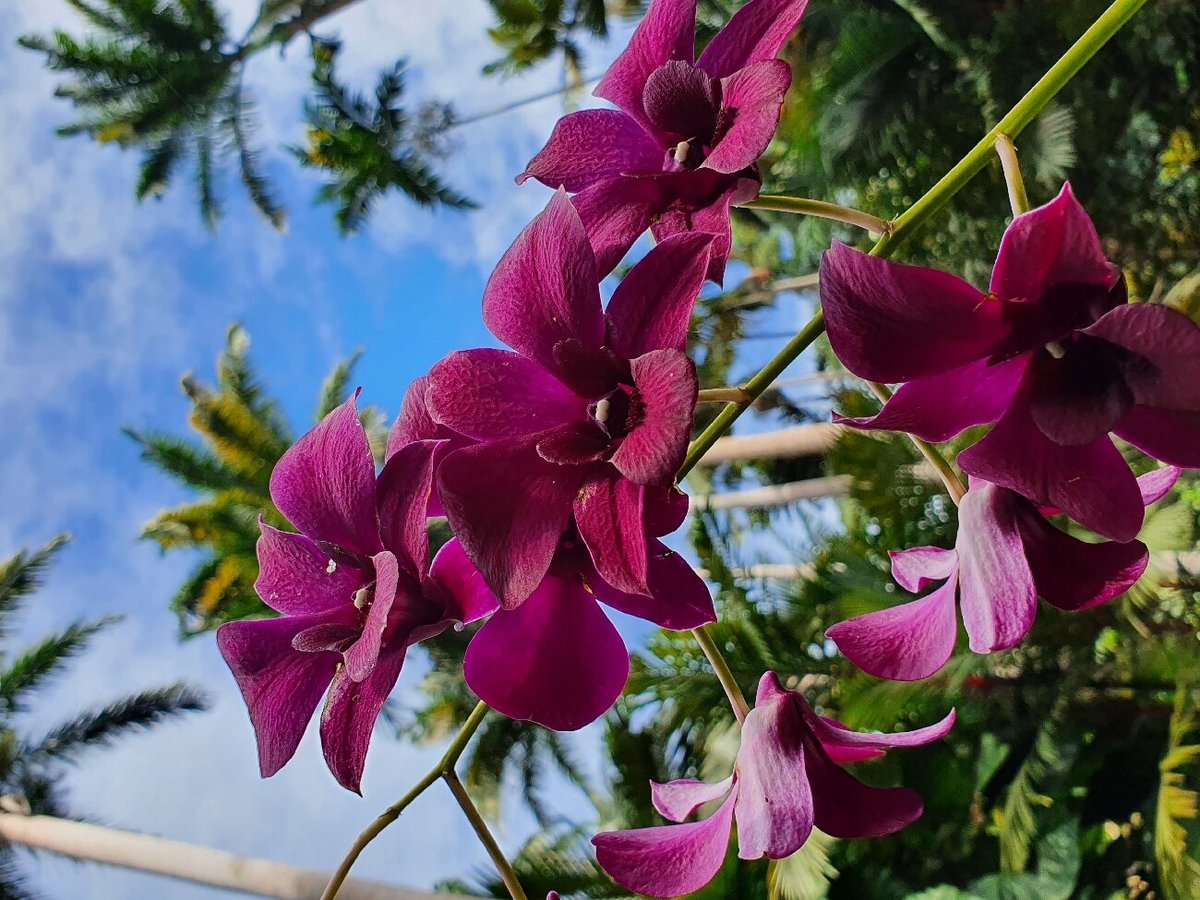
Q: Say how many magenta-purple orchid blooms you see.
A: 7